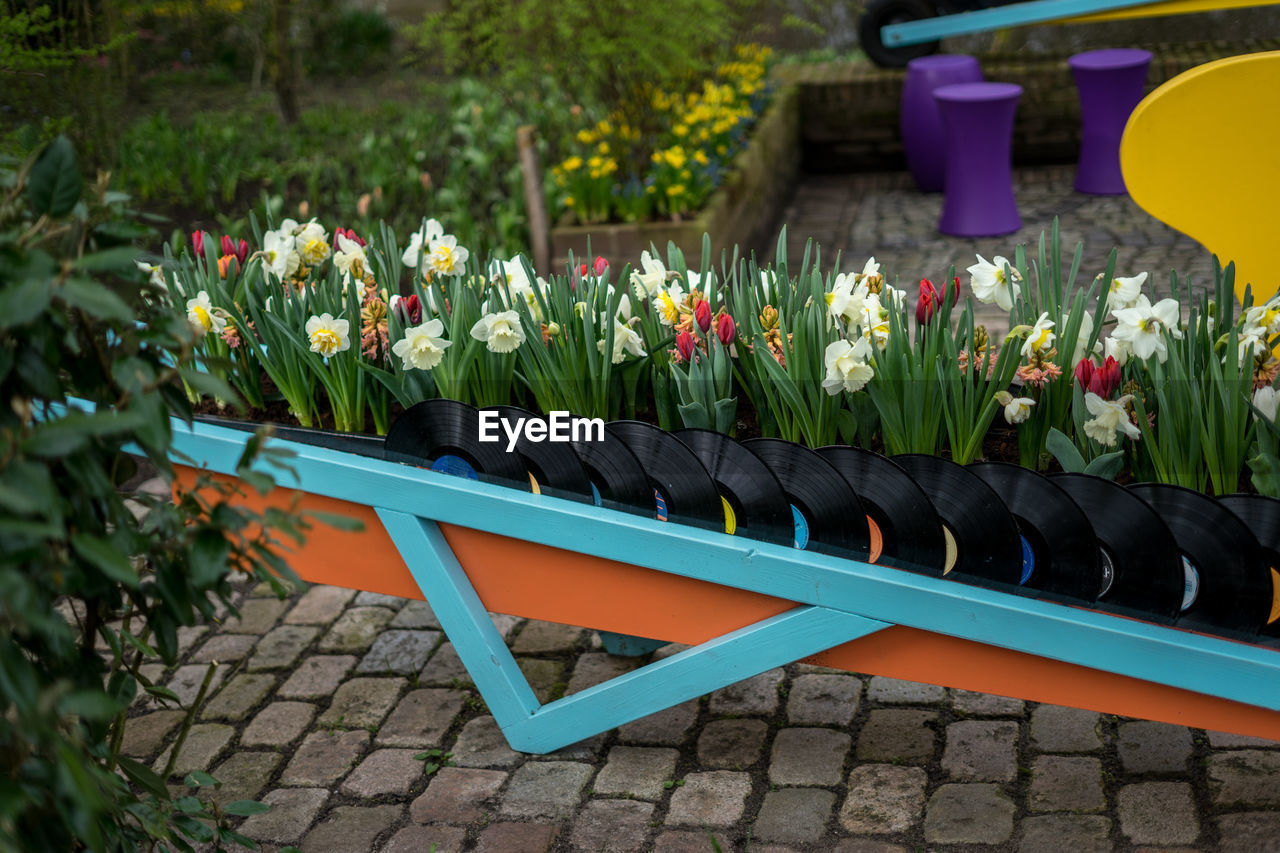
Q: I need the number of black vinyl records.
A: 12